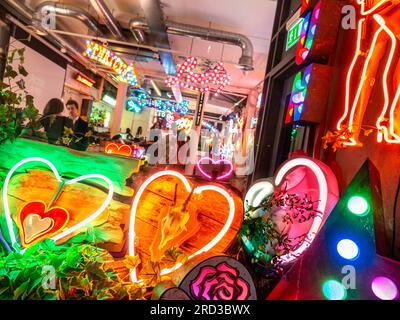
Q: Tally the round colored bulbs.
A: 4